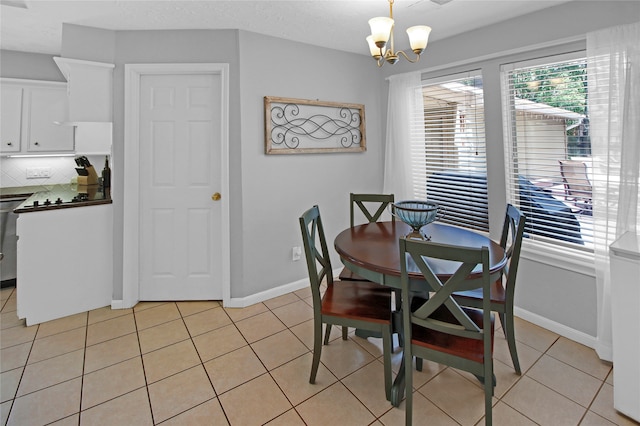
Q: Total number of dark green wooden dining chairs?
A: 4